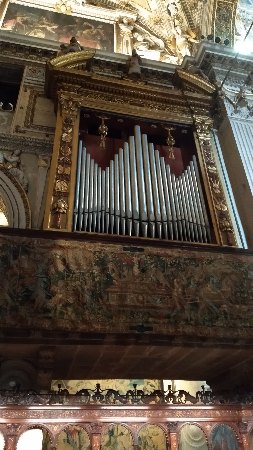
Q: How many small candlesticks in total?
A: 5